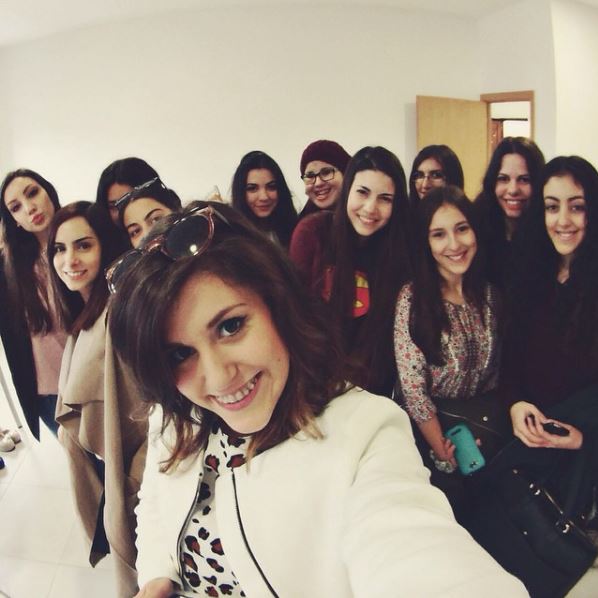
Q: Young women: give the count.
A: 12